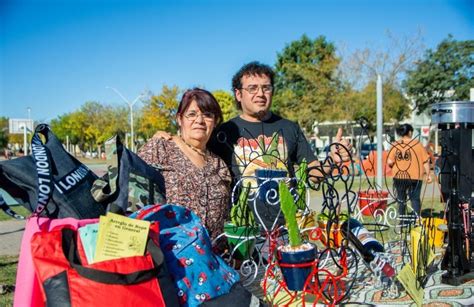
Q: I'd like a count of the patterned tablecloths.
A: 1